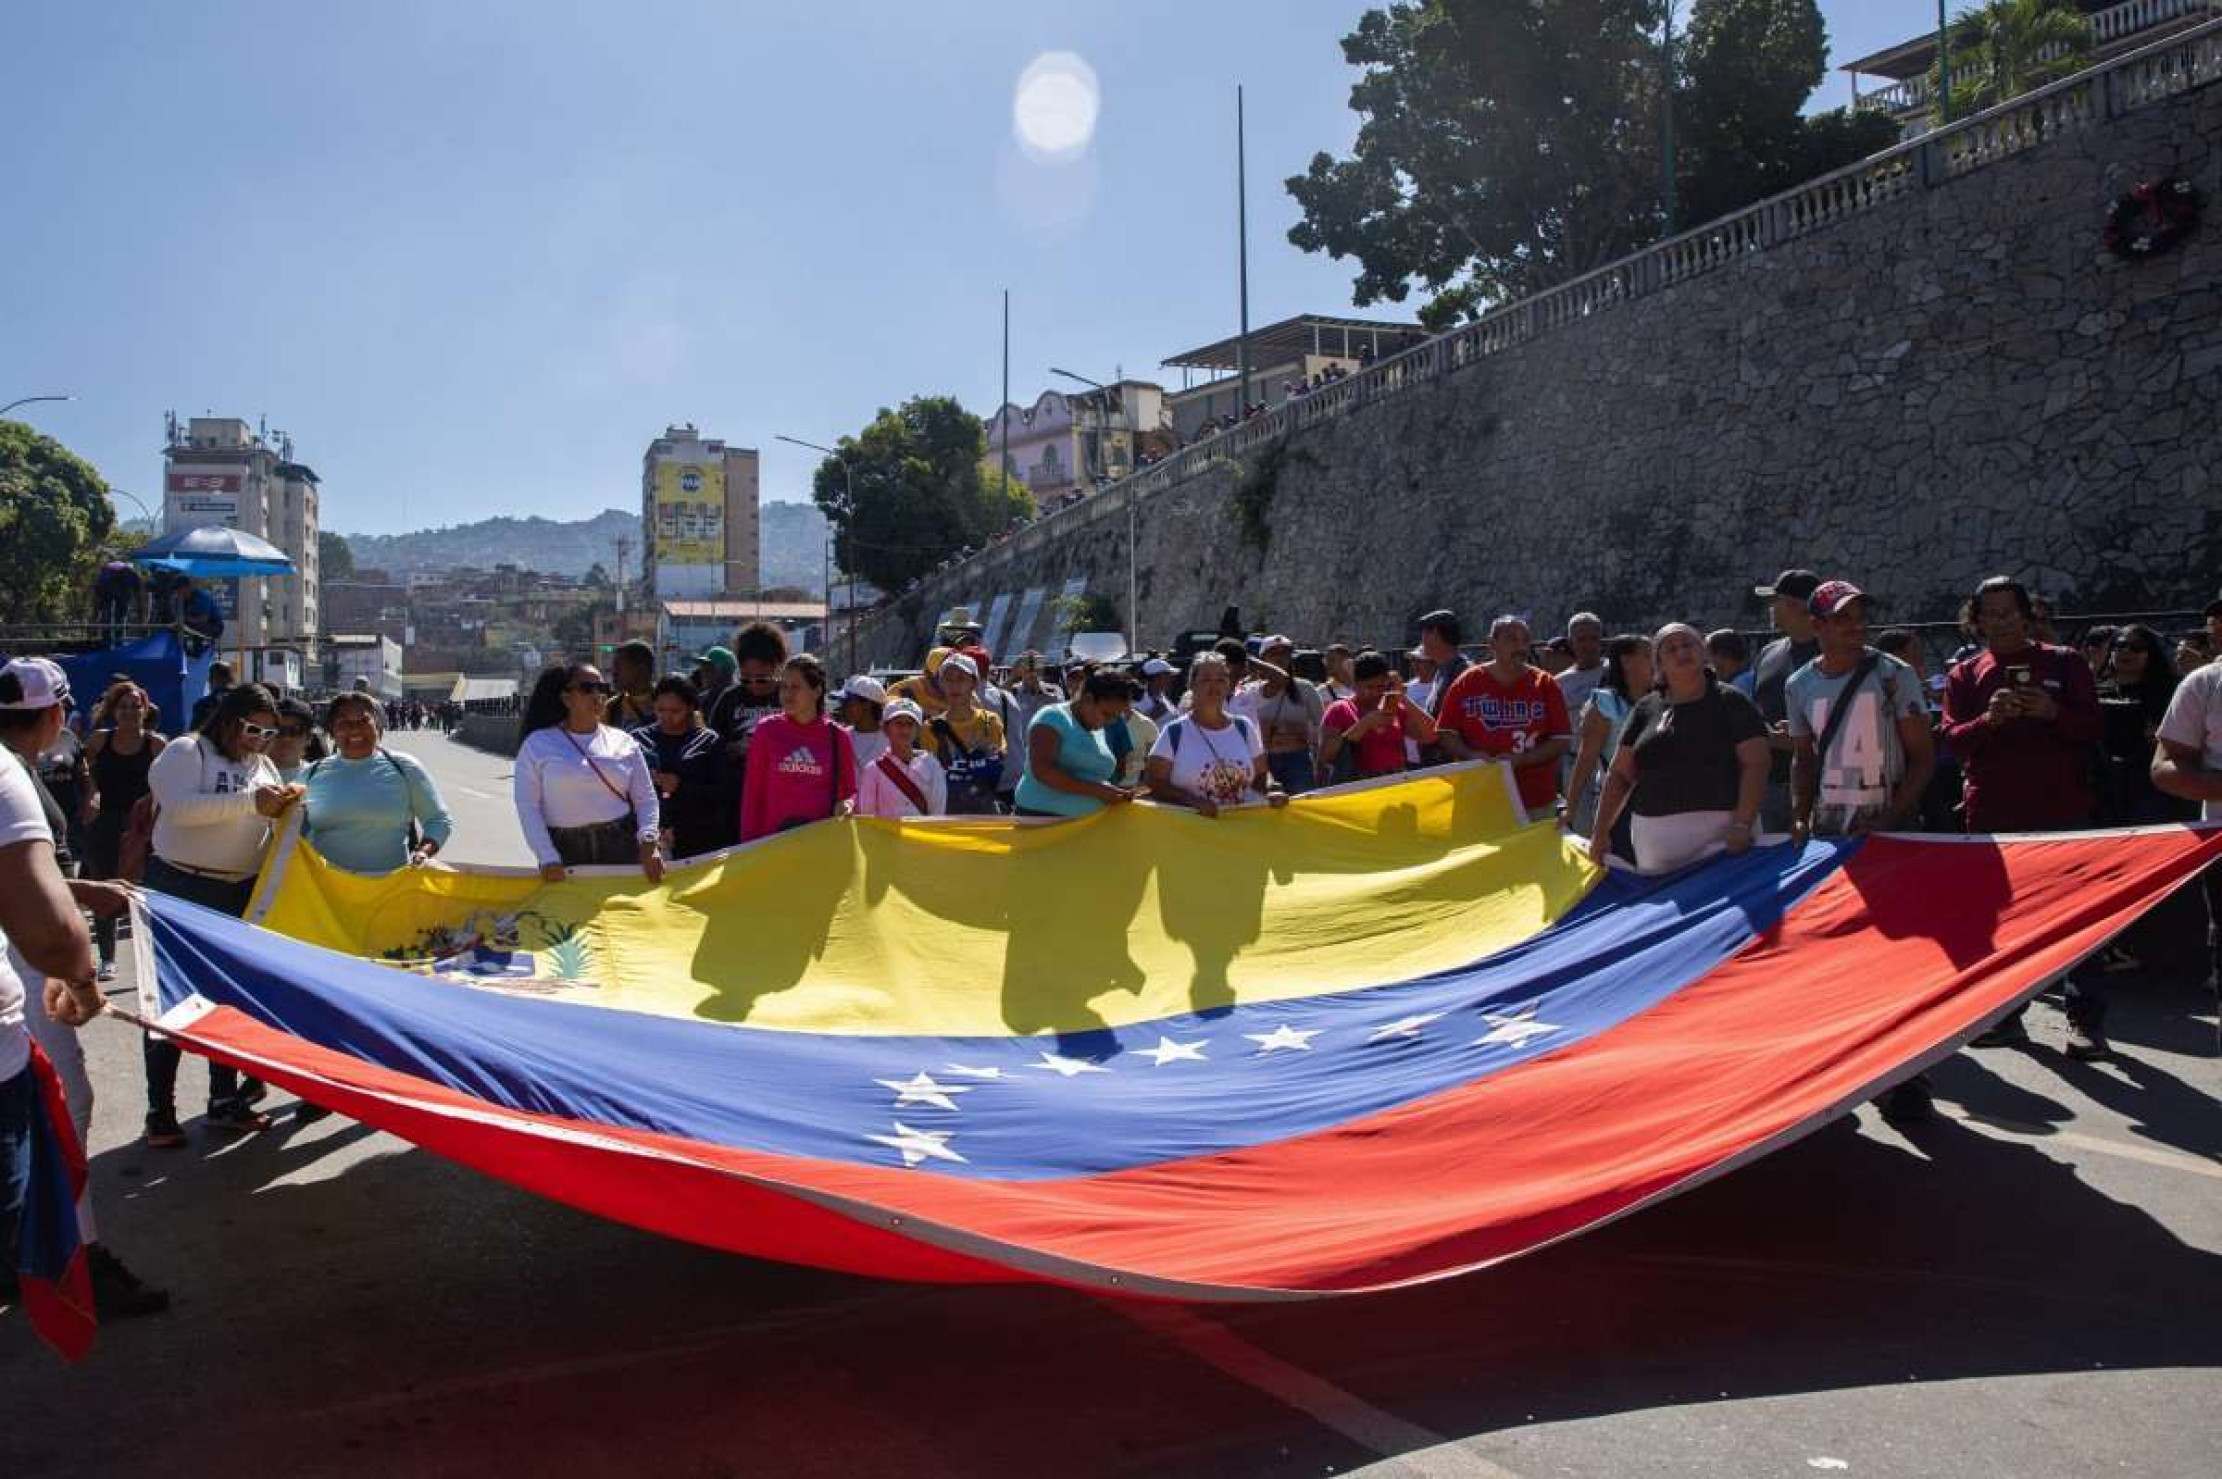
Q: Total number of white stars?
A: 8